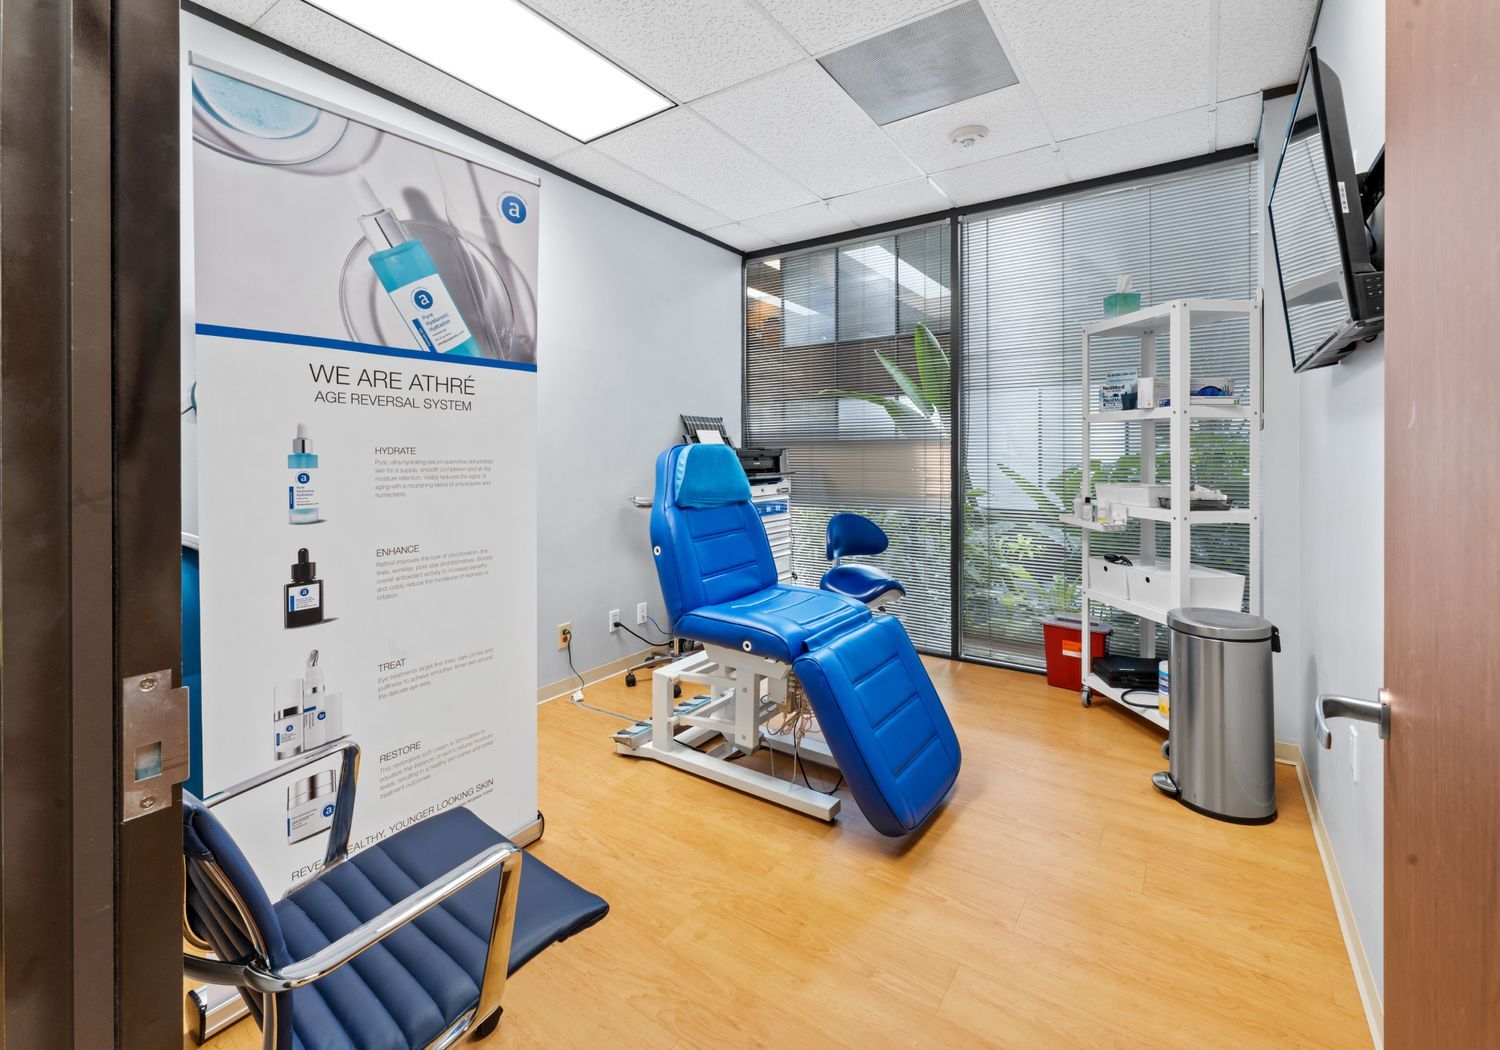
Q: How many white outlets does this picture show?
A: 2